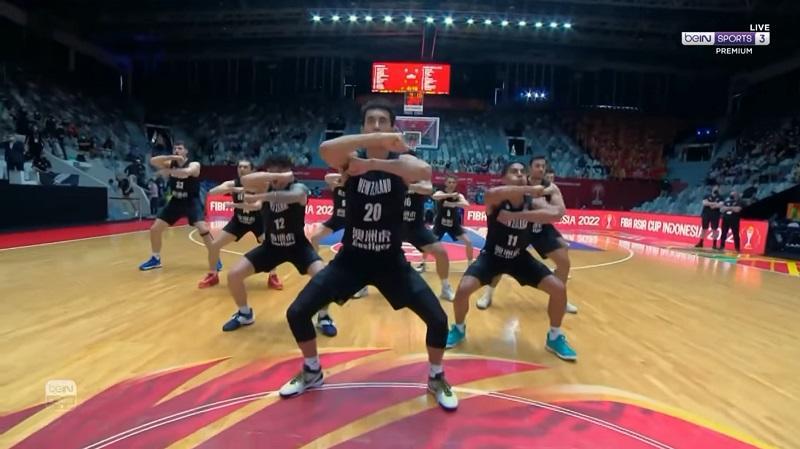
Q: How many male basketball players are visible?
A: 10